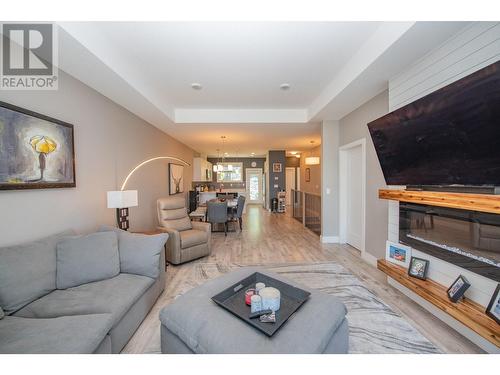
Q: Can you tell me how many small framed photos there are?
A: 4